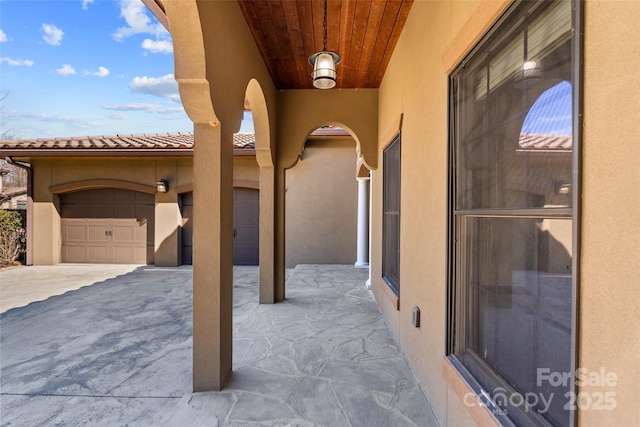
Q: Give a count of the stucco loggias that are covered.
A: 1